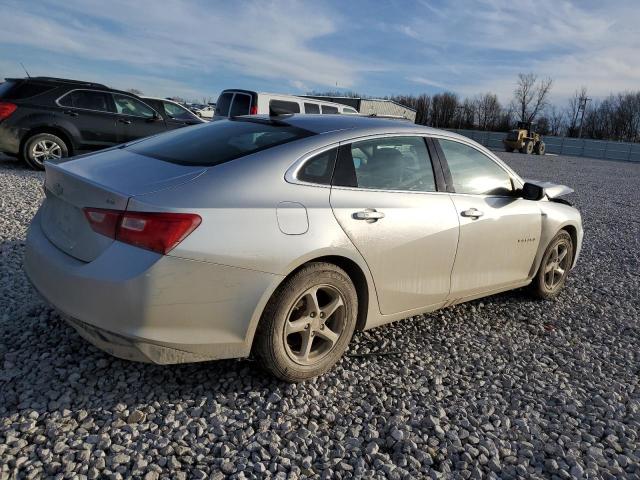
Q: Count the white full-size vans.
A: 1